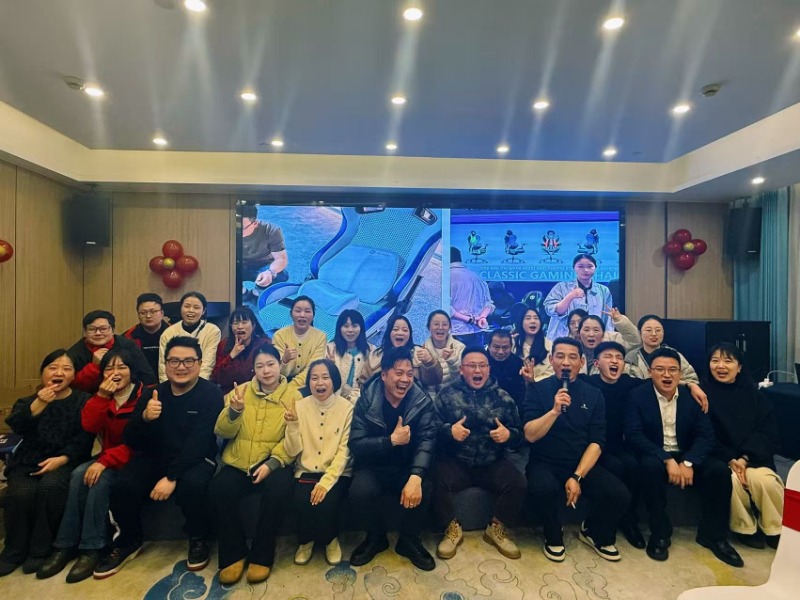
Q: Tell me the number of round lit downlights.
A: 15